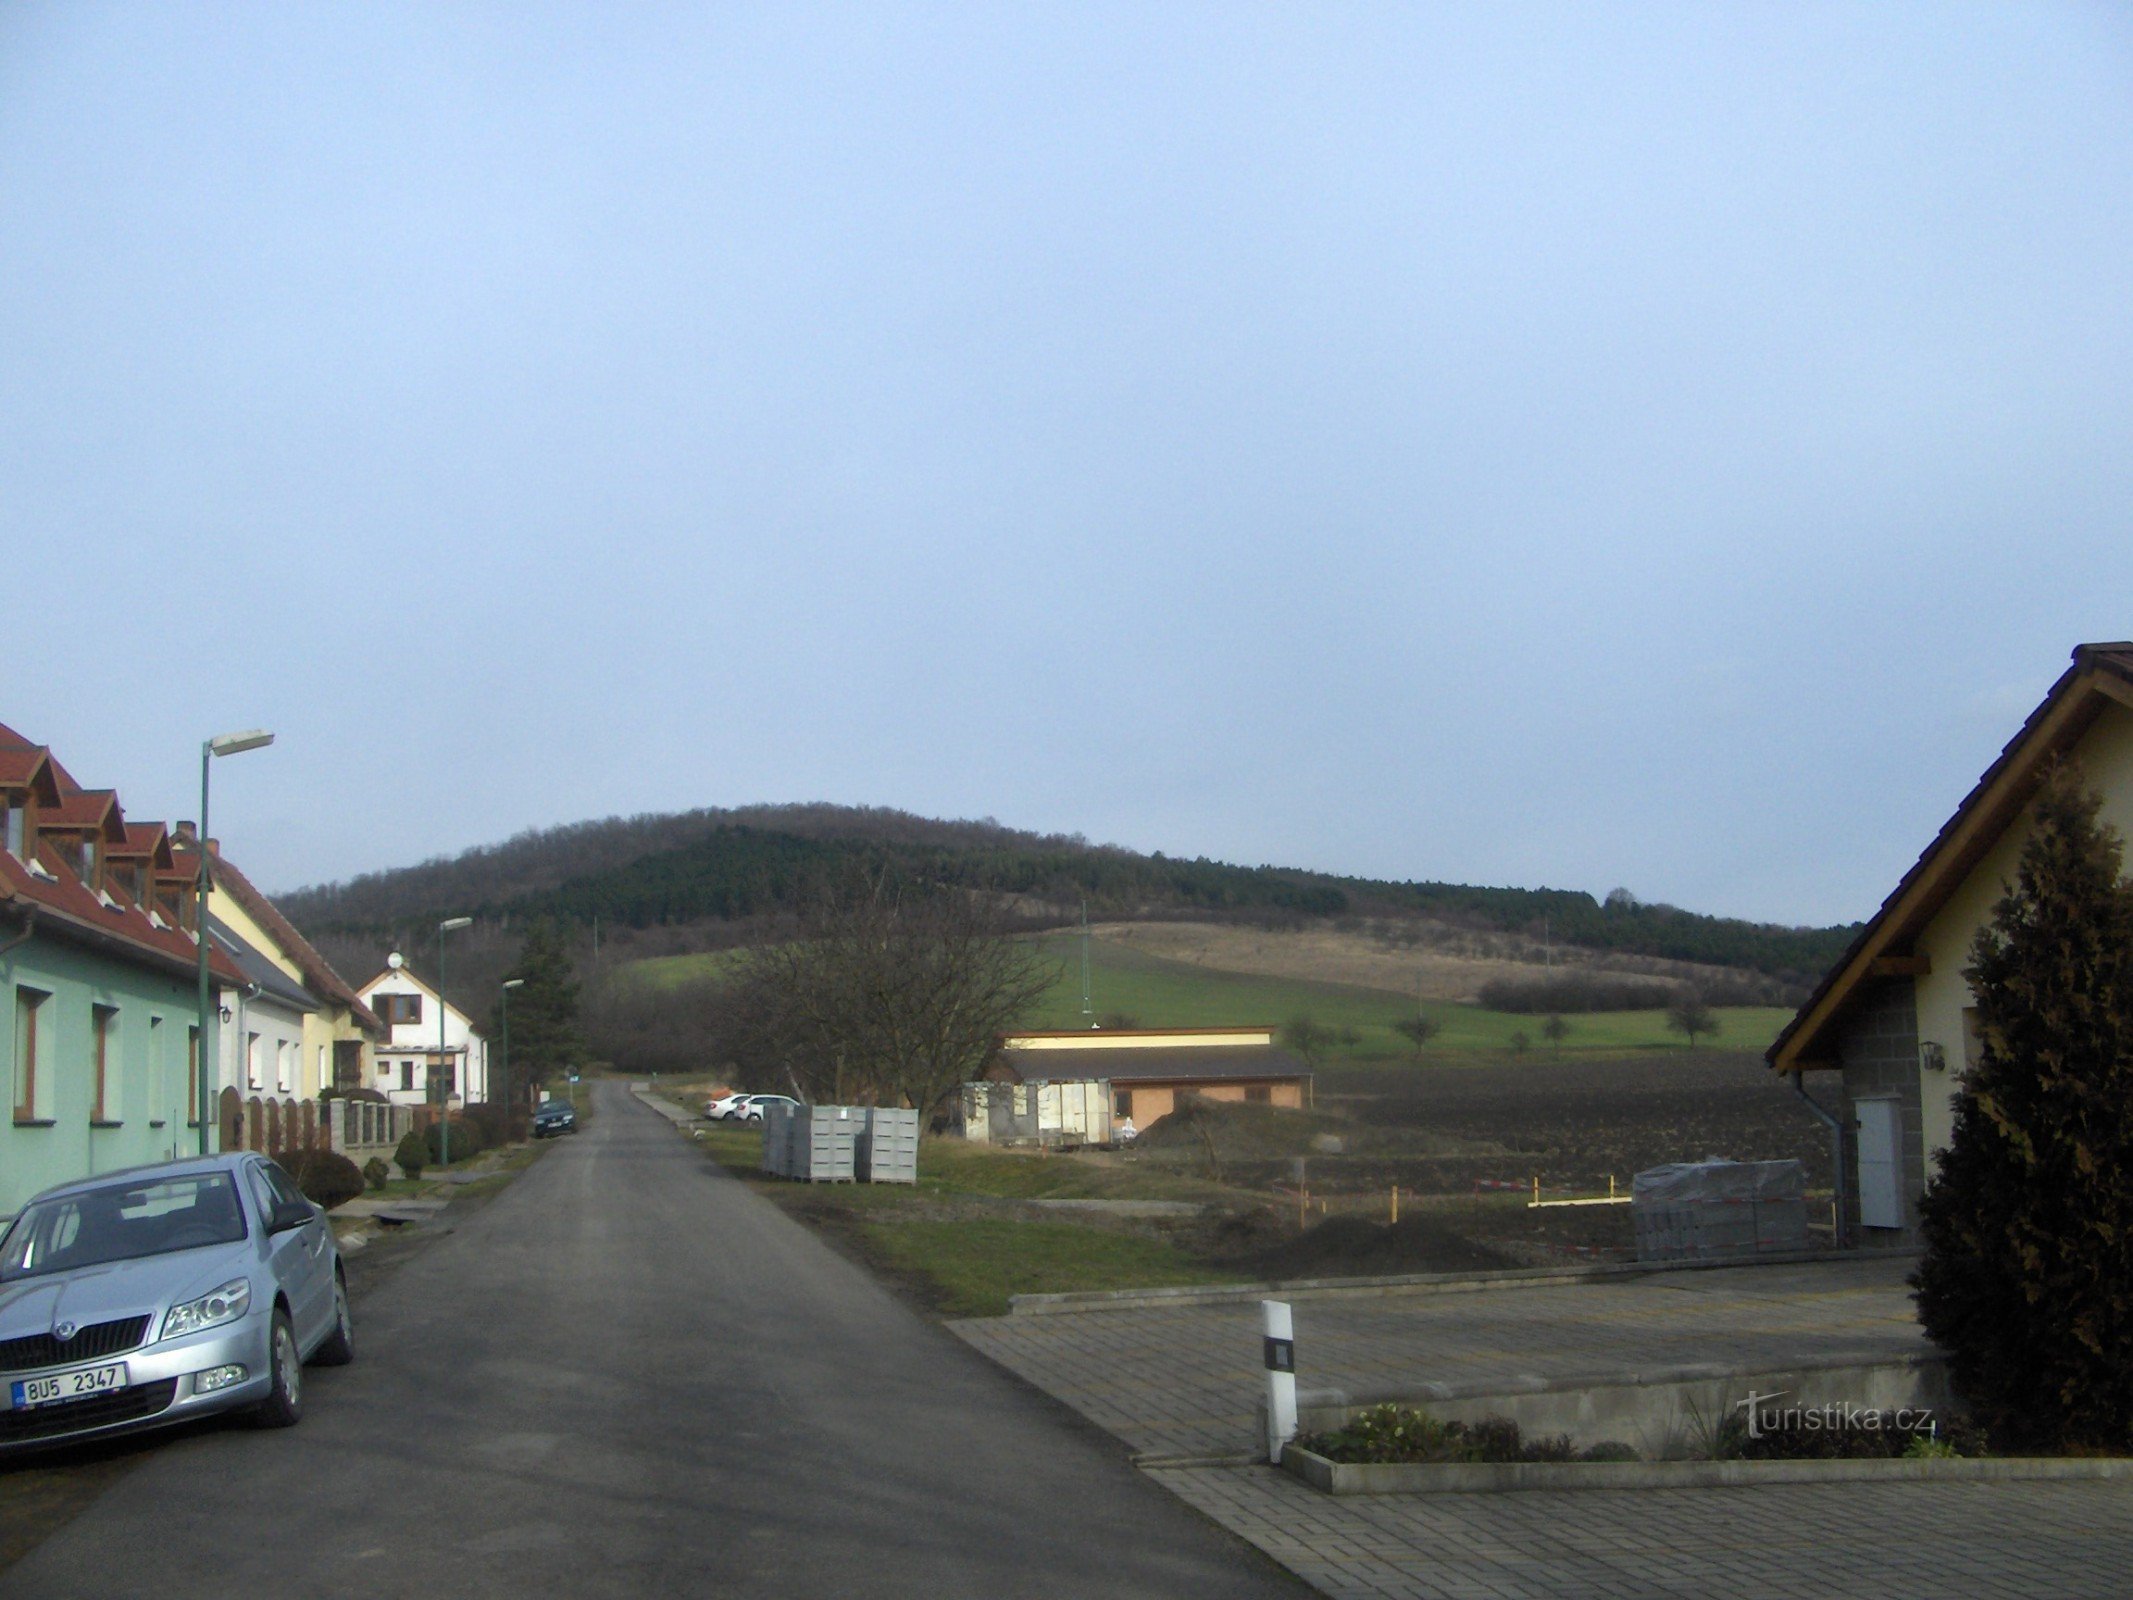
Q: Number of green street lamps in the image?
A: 3